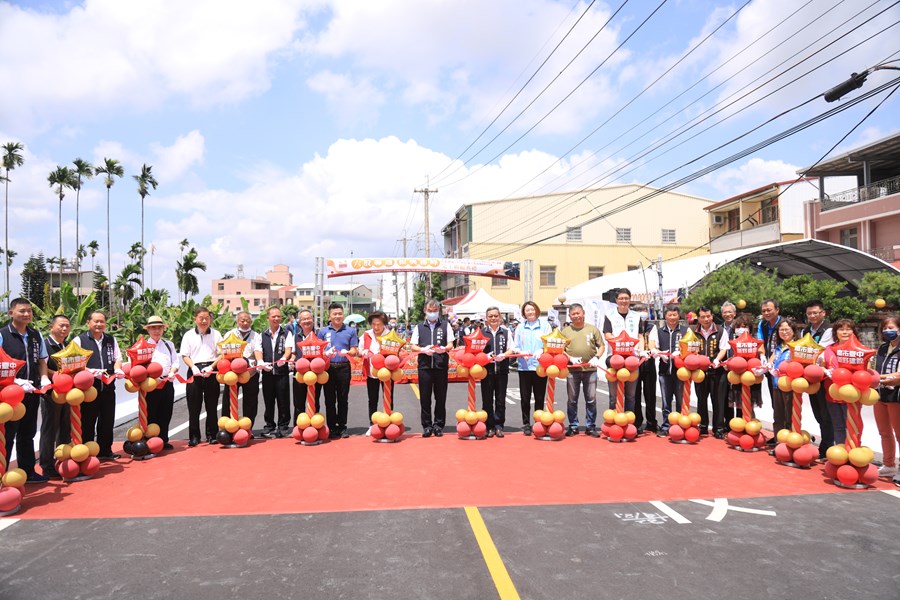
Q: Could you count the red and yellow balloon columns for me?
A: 13